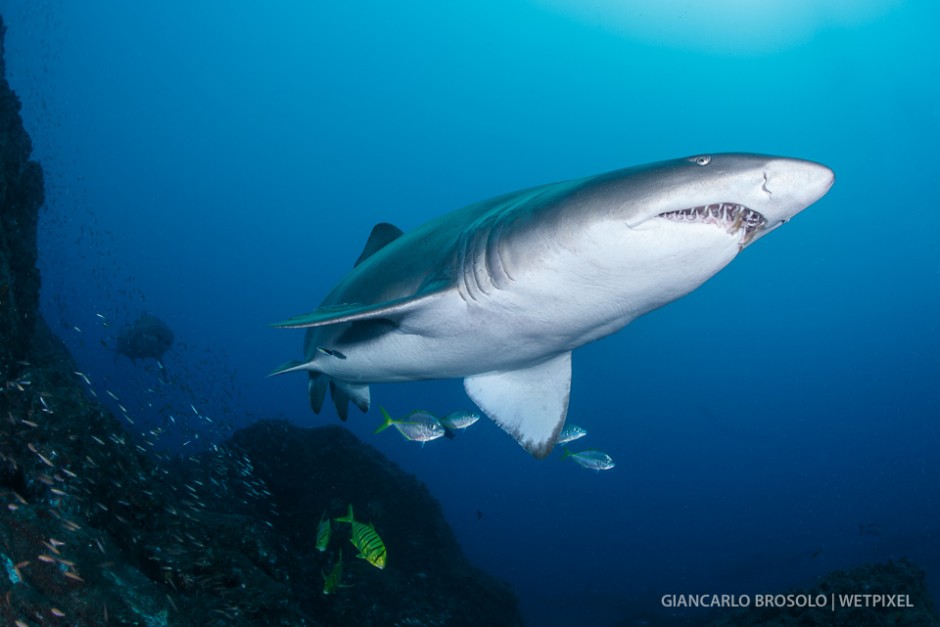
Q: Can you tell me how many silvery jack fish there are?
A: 4